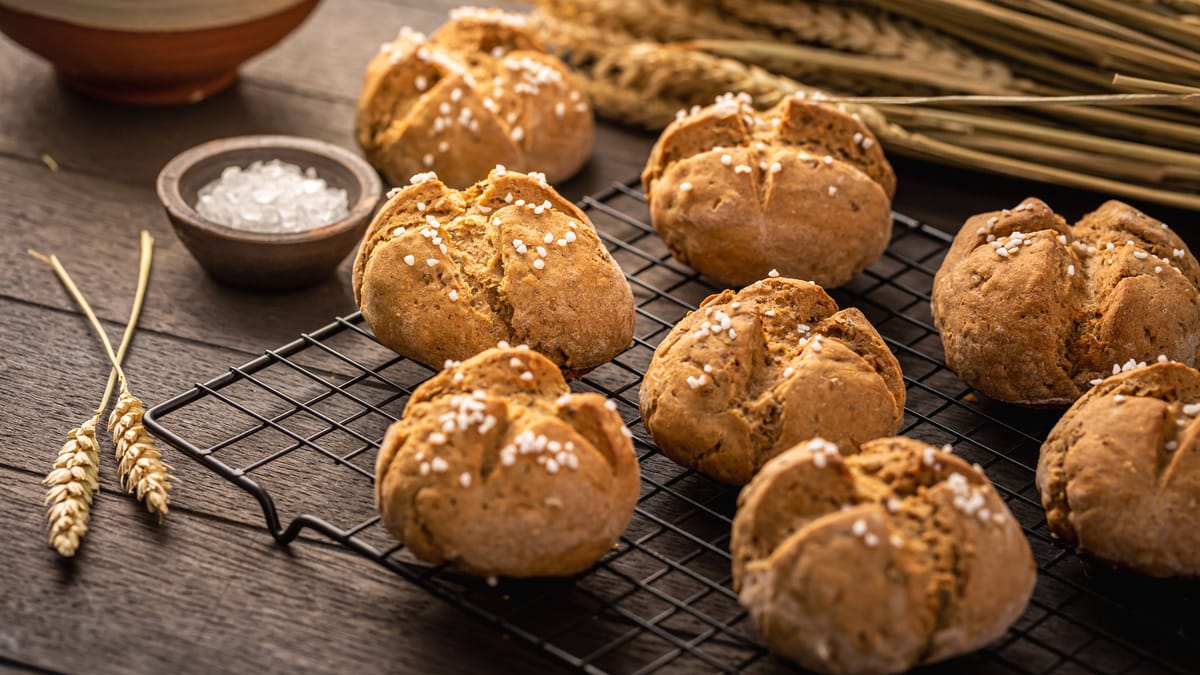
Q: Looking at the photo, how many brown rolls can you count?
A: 8